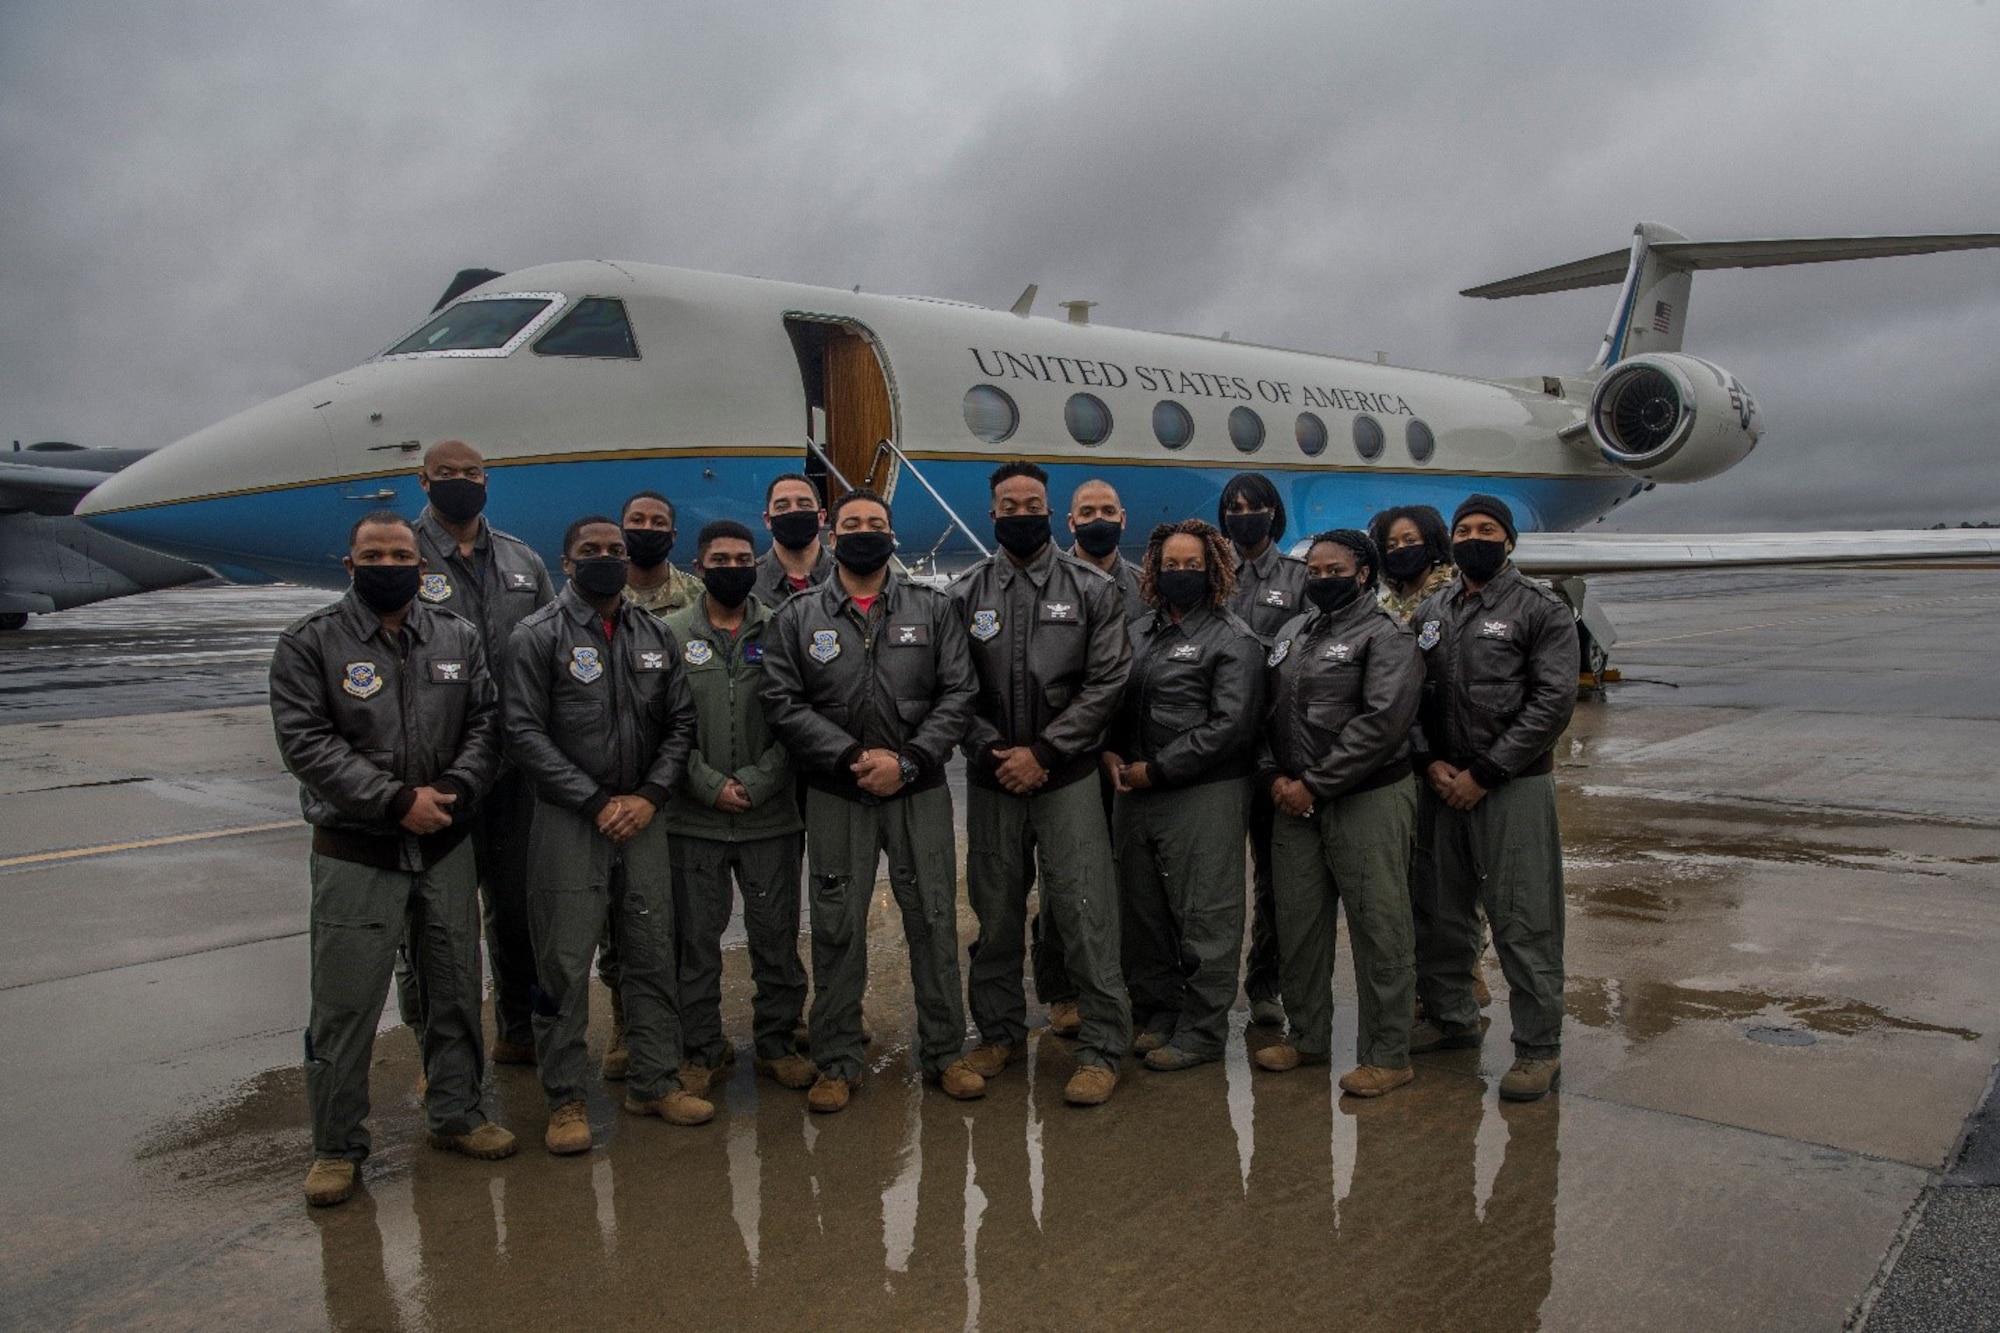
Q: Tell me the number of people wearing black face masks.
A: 14